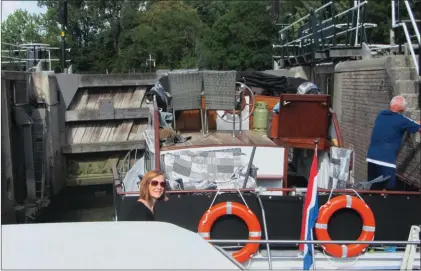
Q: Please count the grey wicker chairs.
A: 2